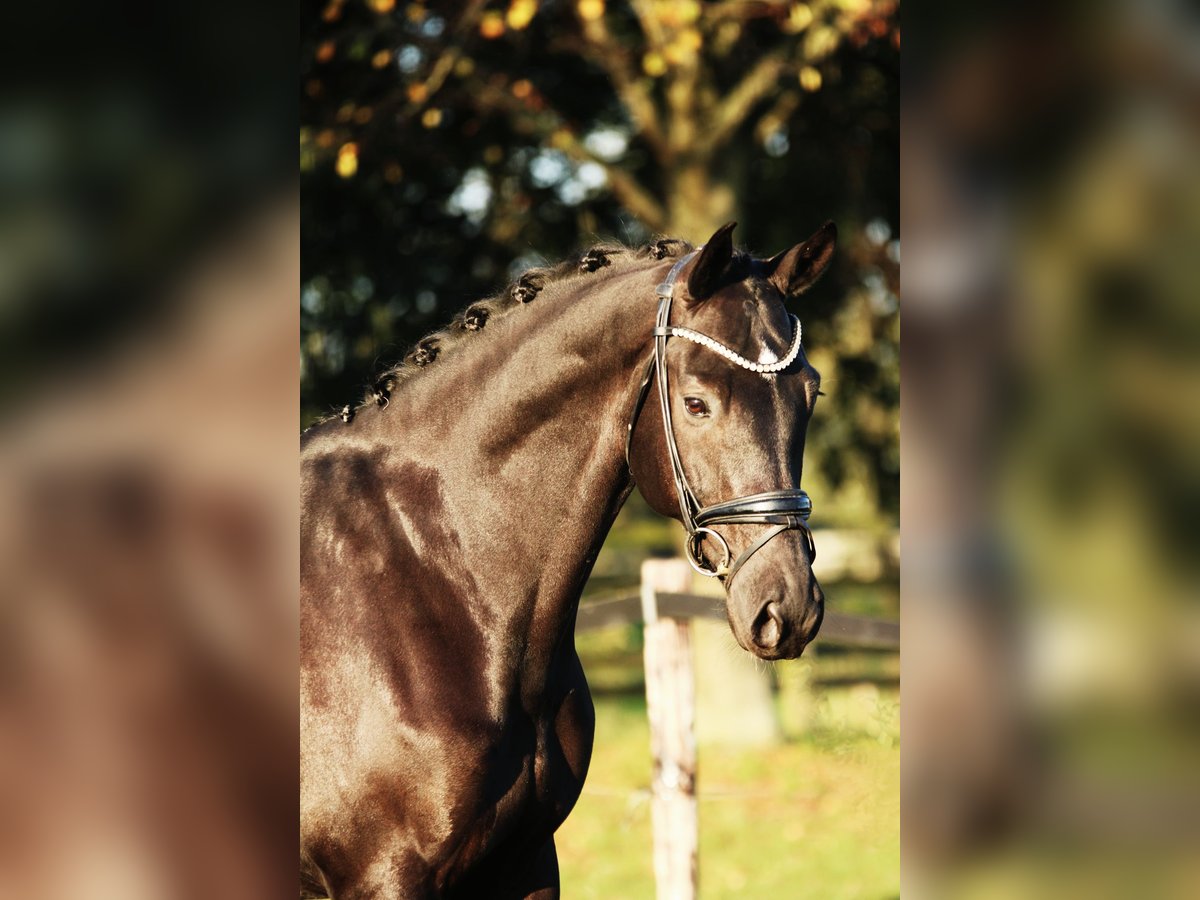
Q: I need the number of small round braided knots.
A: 7